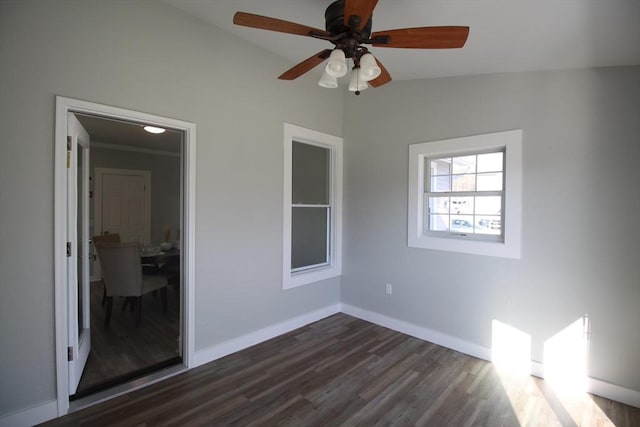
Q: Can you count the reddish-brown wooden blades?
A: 5